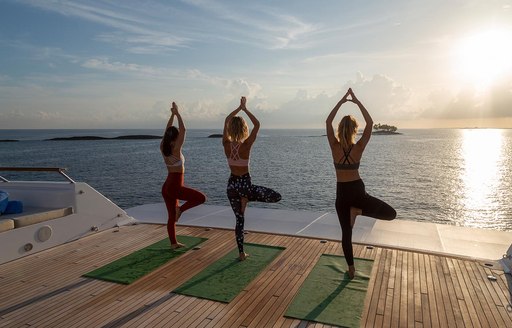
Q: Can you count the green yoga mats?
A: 3